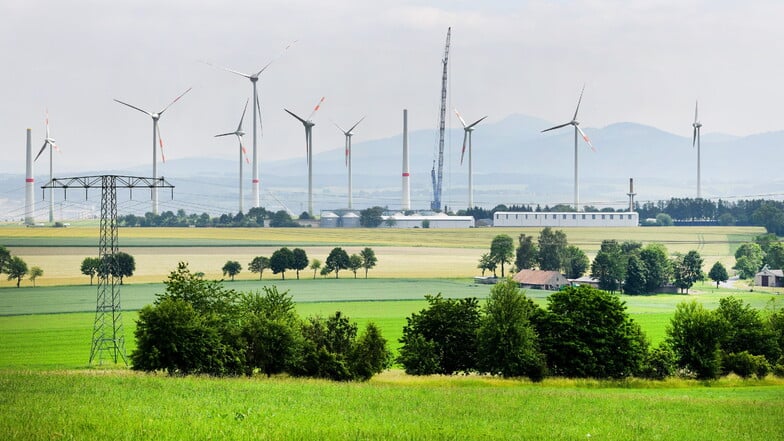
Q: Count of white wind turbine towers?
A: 11